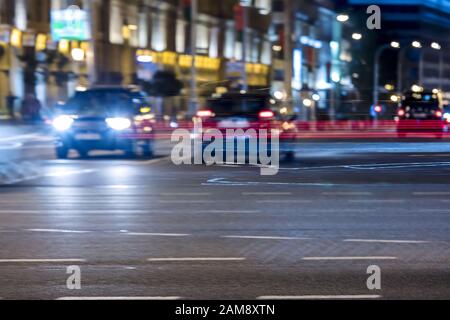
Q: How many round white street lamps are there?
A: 5